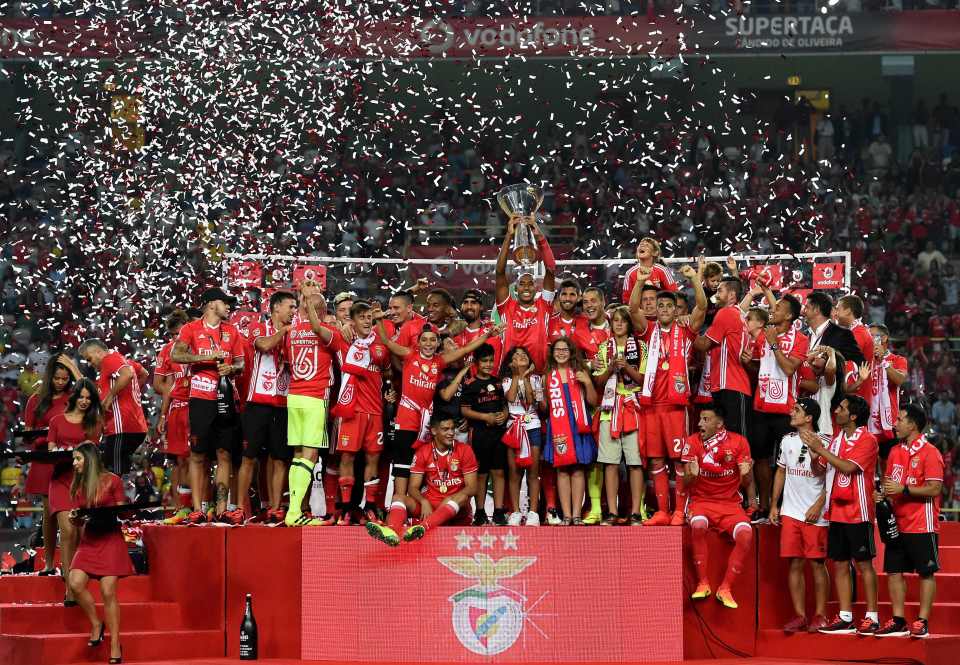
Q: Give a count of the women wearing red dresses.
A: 3